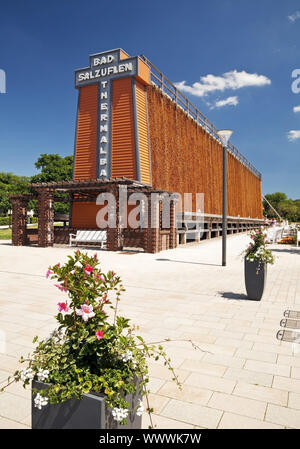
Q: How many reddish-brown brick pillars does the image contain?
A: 5